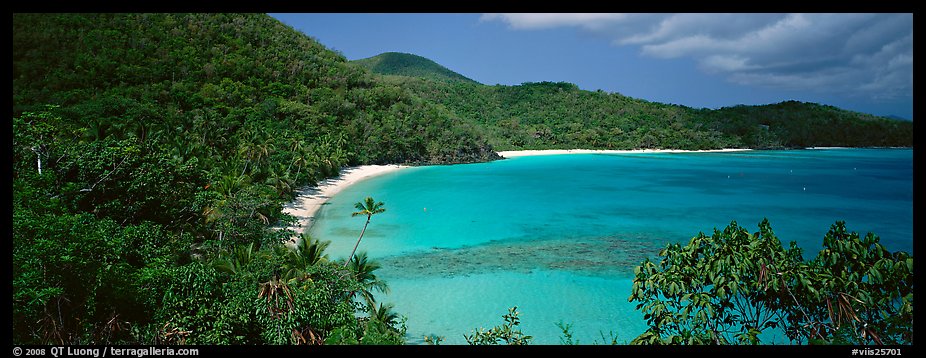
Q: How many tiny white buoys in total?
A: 4